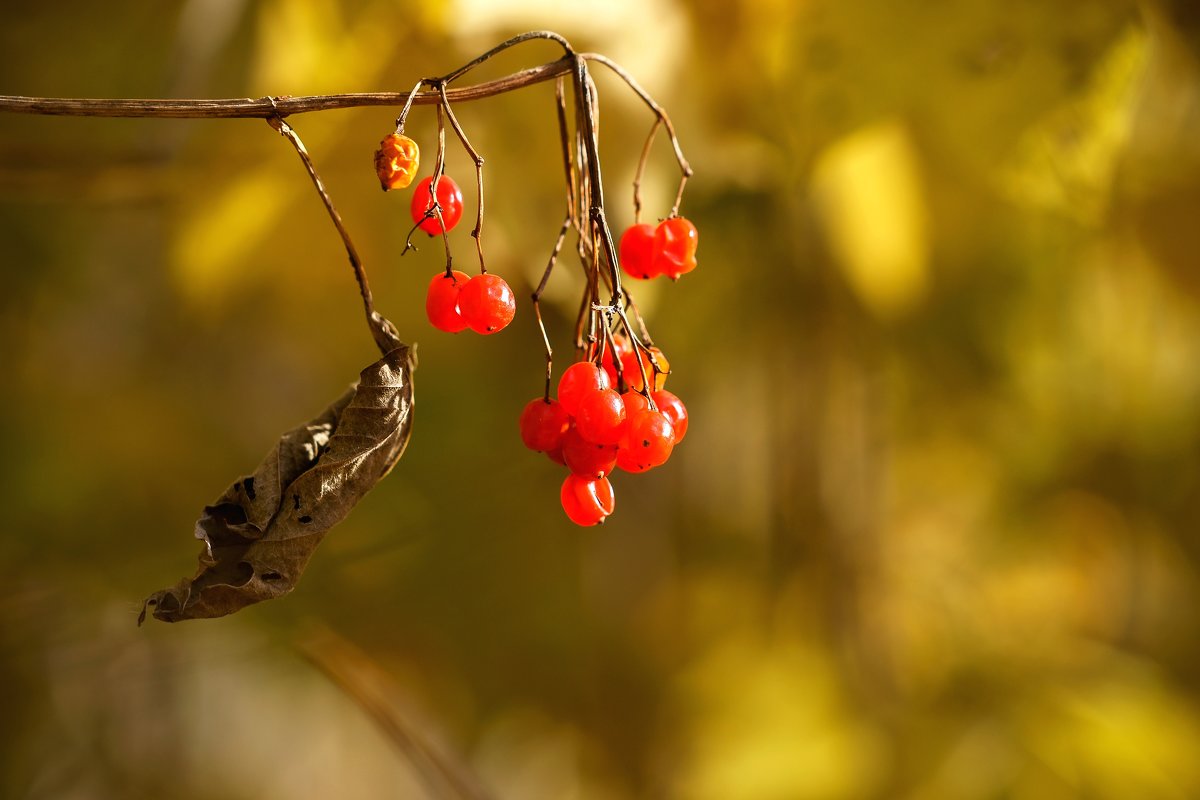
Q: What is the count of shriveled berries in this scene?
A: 1